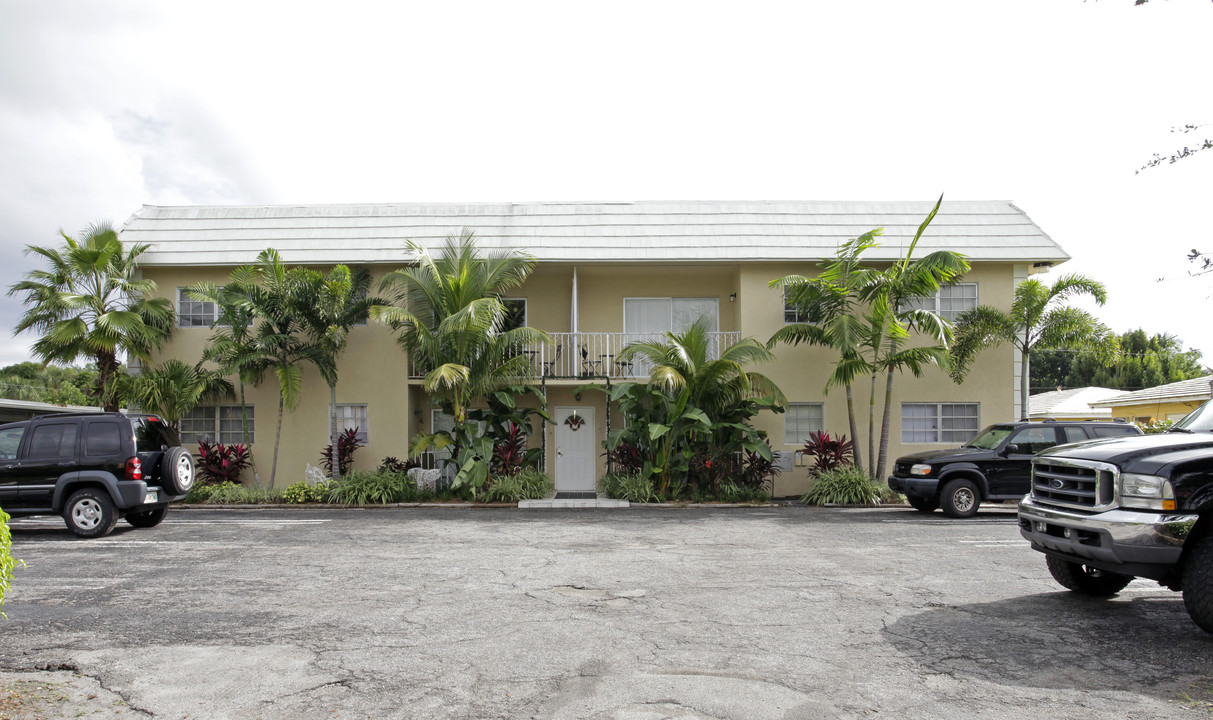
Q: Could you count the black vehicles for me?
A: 3